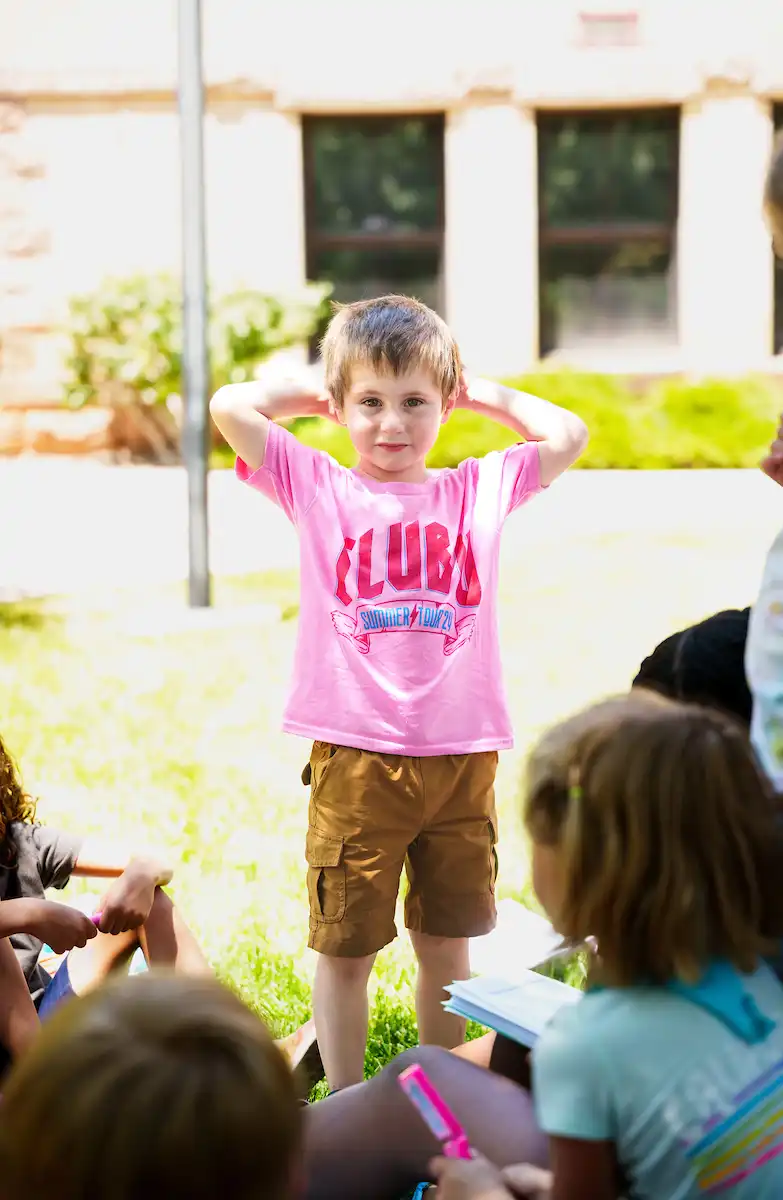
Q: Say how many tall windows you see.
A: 2